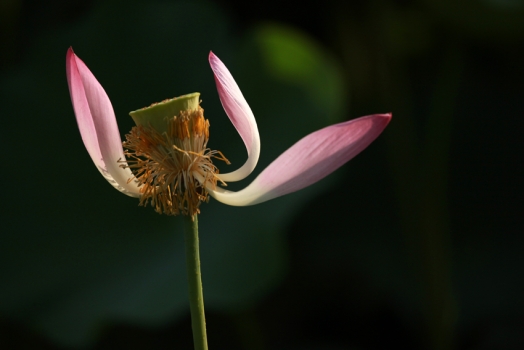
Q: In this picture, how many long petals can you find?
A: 3